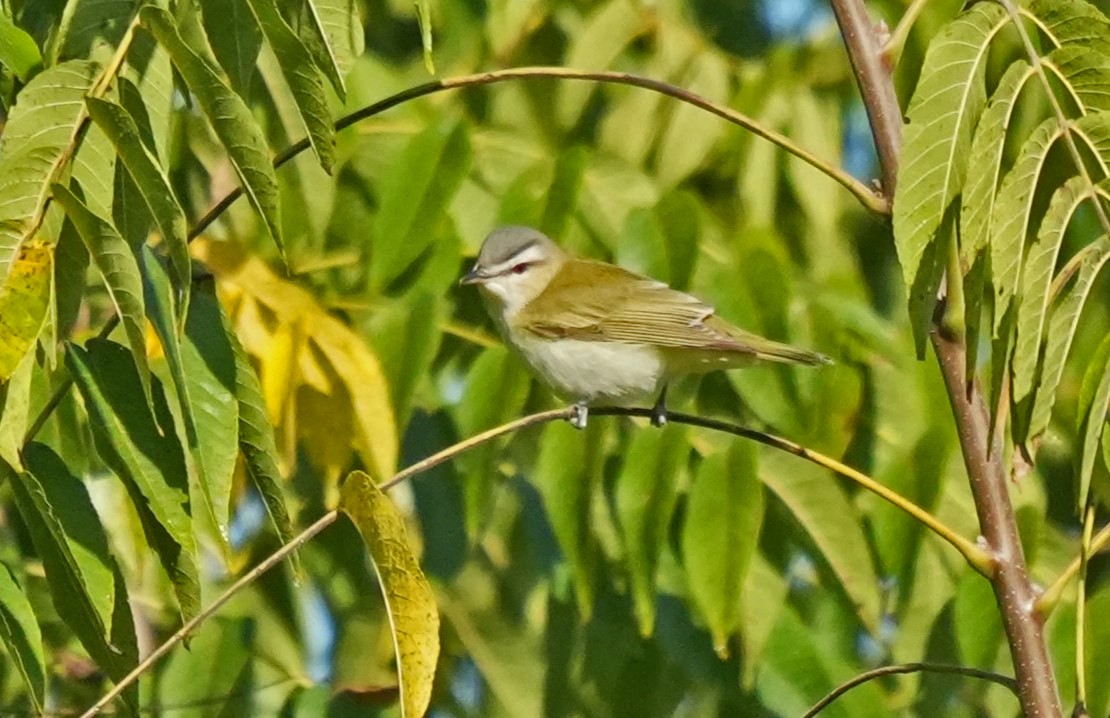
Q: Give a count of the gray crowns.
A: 1